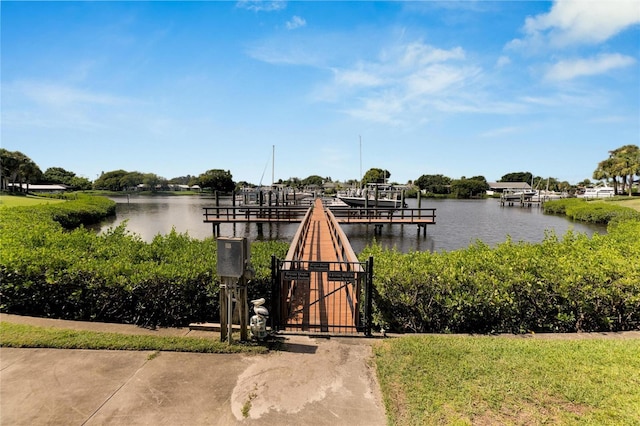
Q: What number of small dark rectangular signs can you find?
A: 3